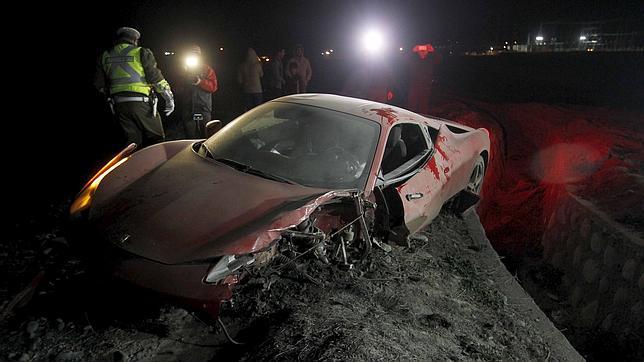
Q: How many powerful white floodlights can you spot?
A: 2